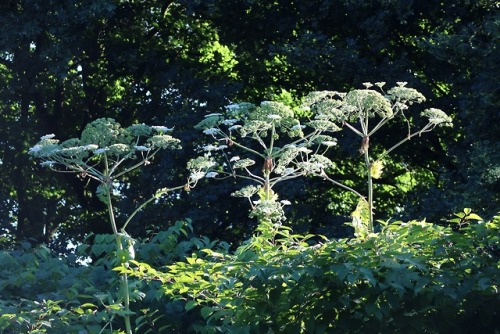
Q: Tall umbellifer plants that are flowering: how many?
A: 3